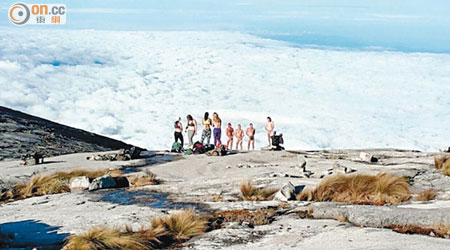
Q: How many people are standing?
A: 8